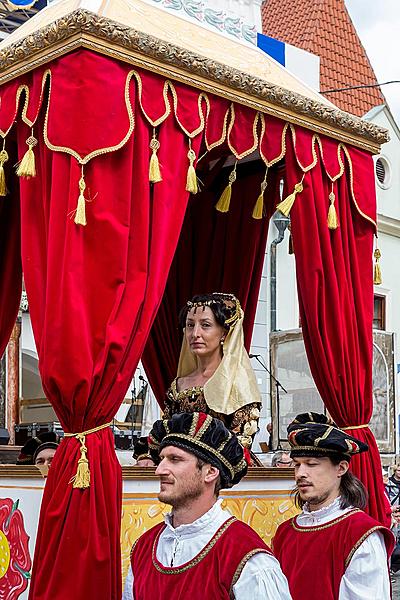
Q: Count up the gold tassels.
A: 11